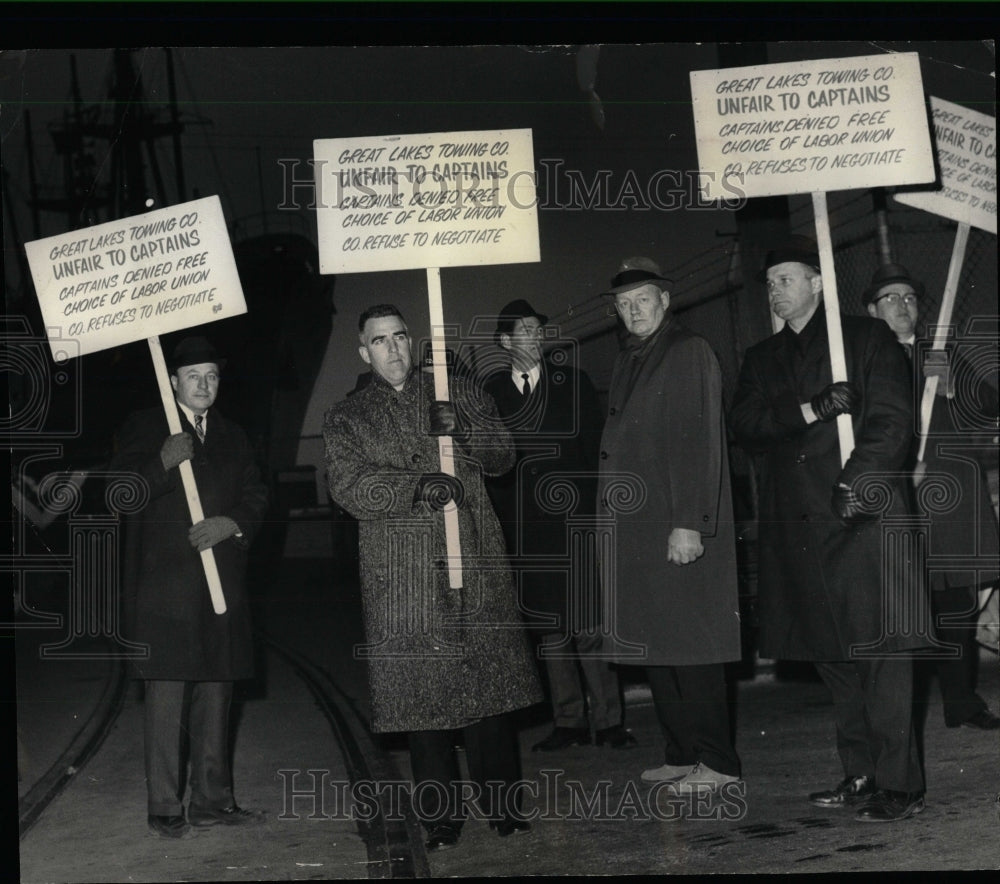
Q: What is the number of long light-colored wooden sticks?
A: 4